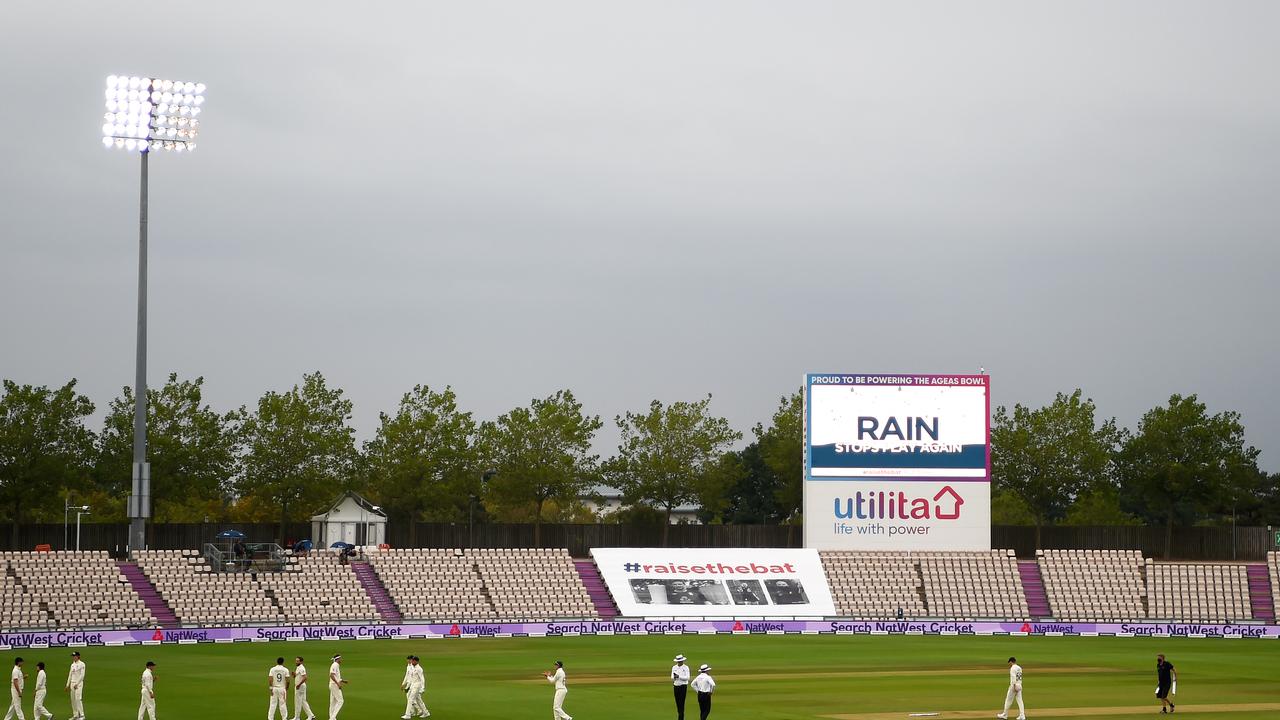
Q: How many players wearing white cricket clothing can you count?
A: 11